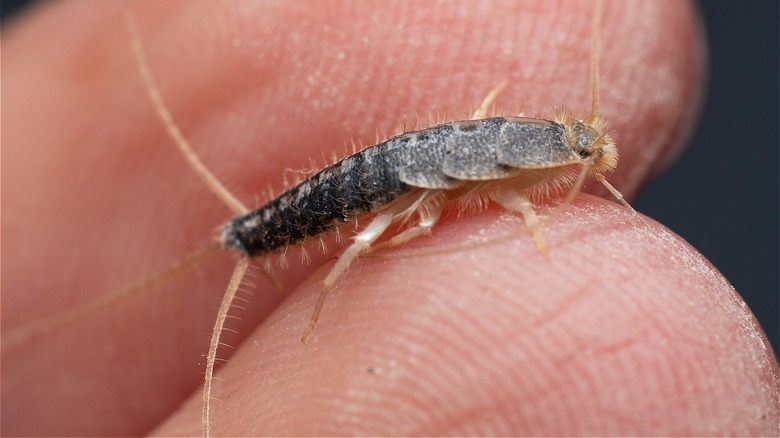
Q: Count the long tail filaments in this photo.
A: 3